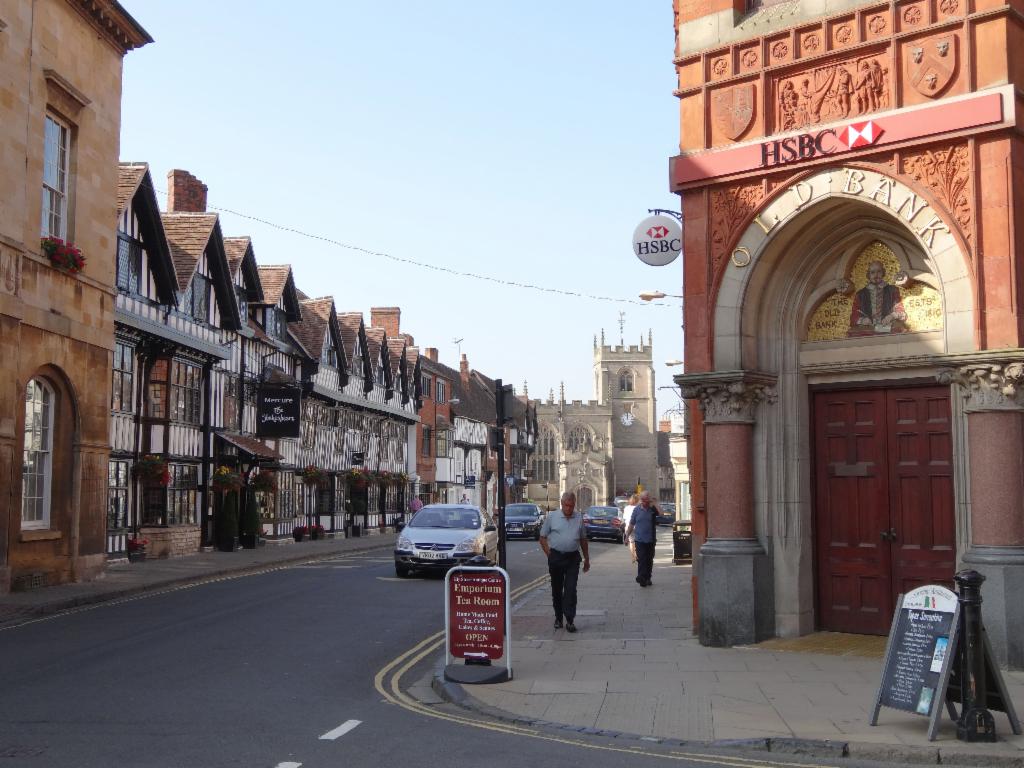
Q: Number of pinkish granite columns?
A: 2